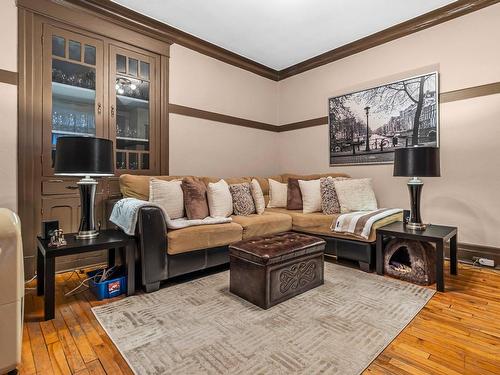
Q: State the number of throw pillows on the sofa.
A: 10